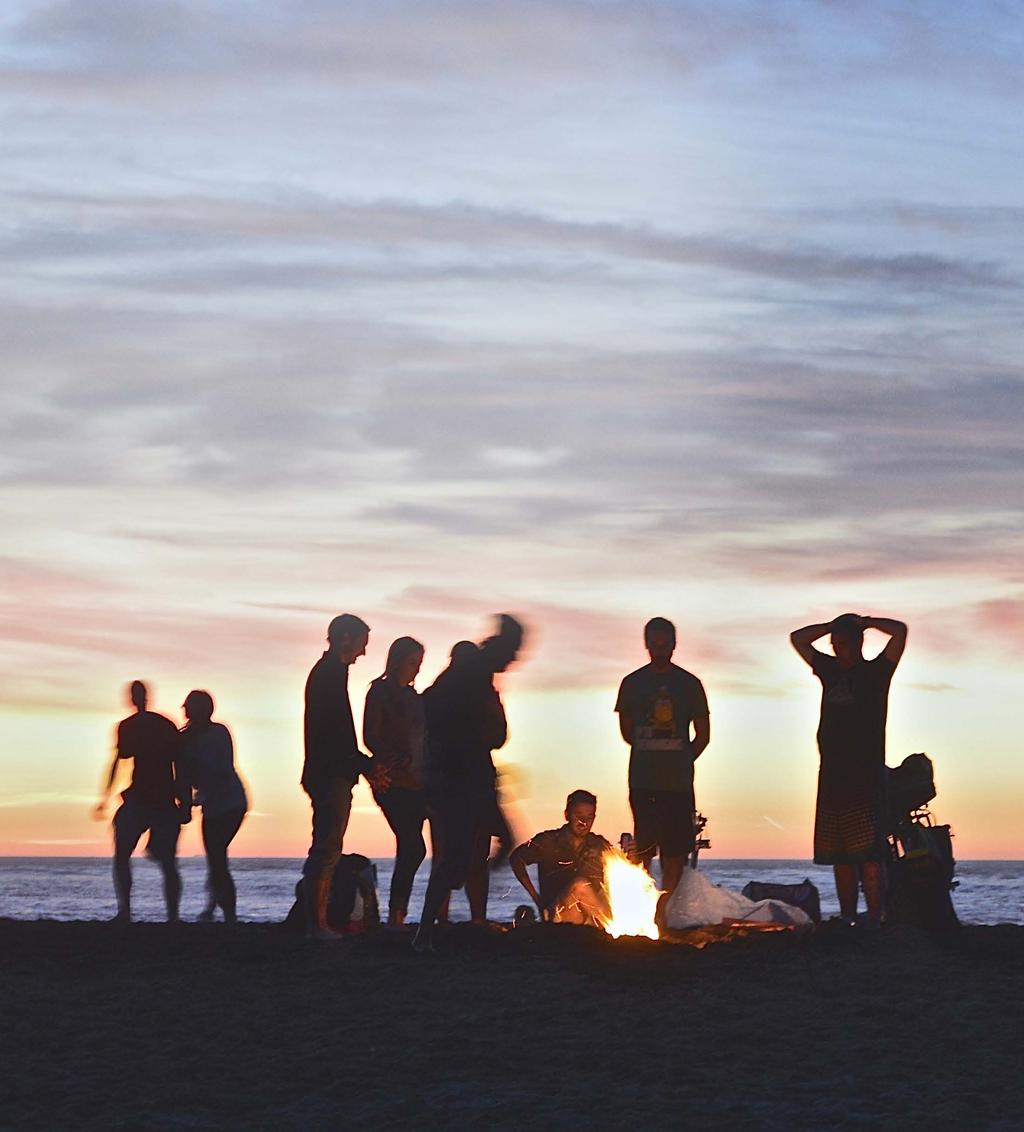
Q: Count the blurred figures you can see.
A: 3